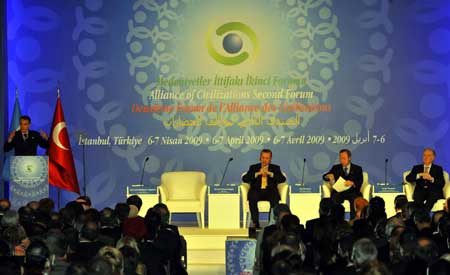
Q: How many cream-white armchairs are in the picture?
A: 4